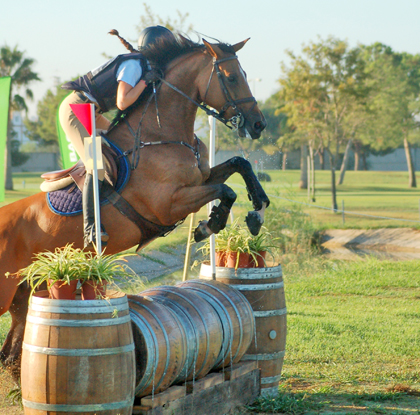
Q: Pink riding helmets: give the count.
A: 0